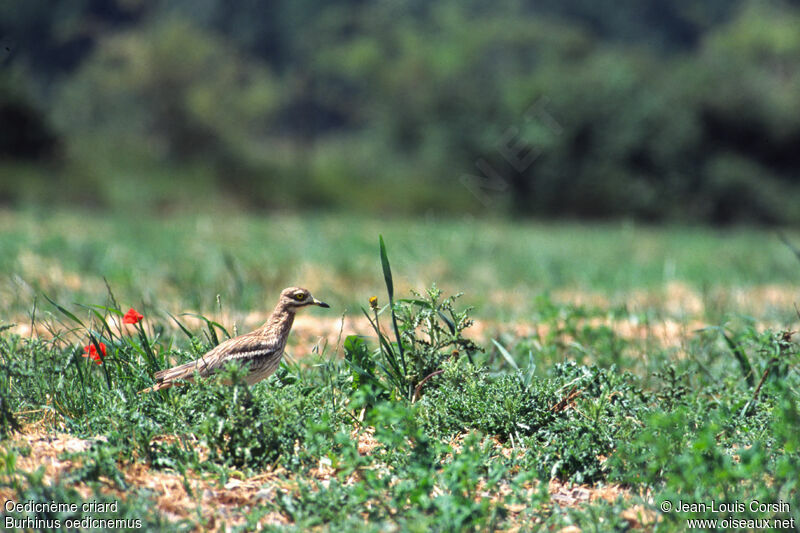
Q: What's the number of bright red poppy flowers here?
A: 2